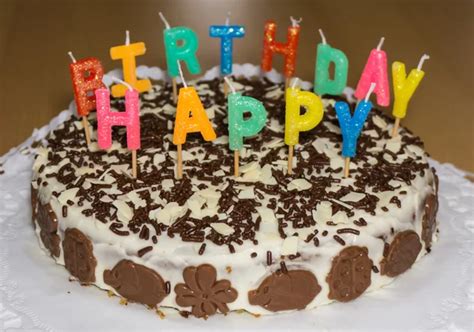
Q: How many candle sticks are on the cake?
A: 13